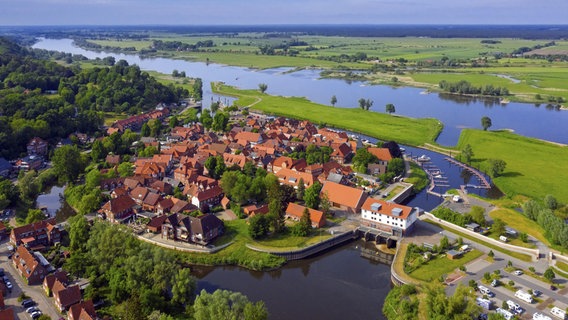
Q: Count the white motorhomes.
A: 7